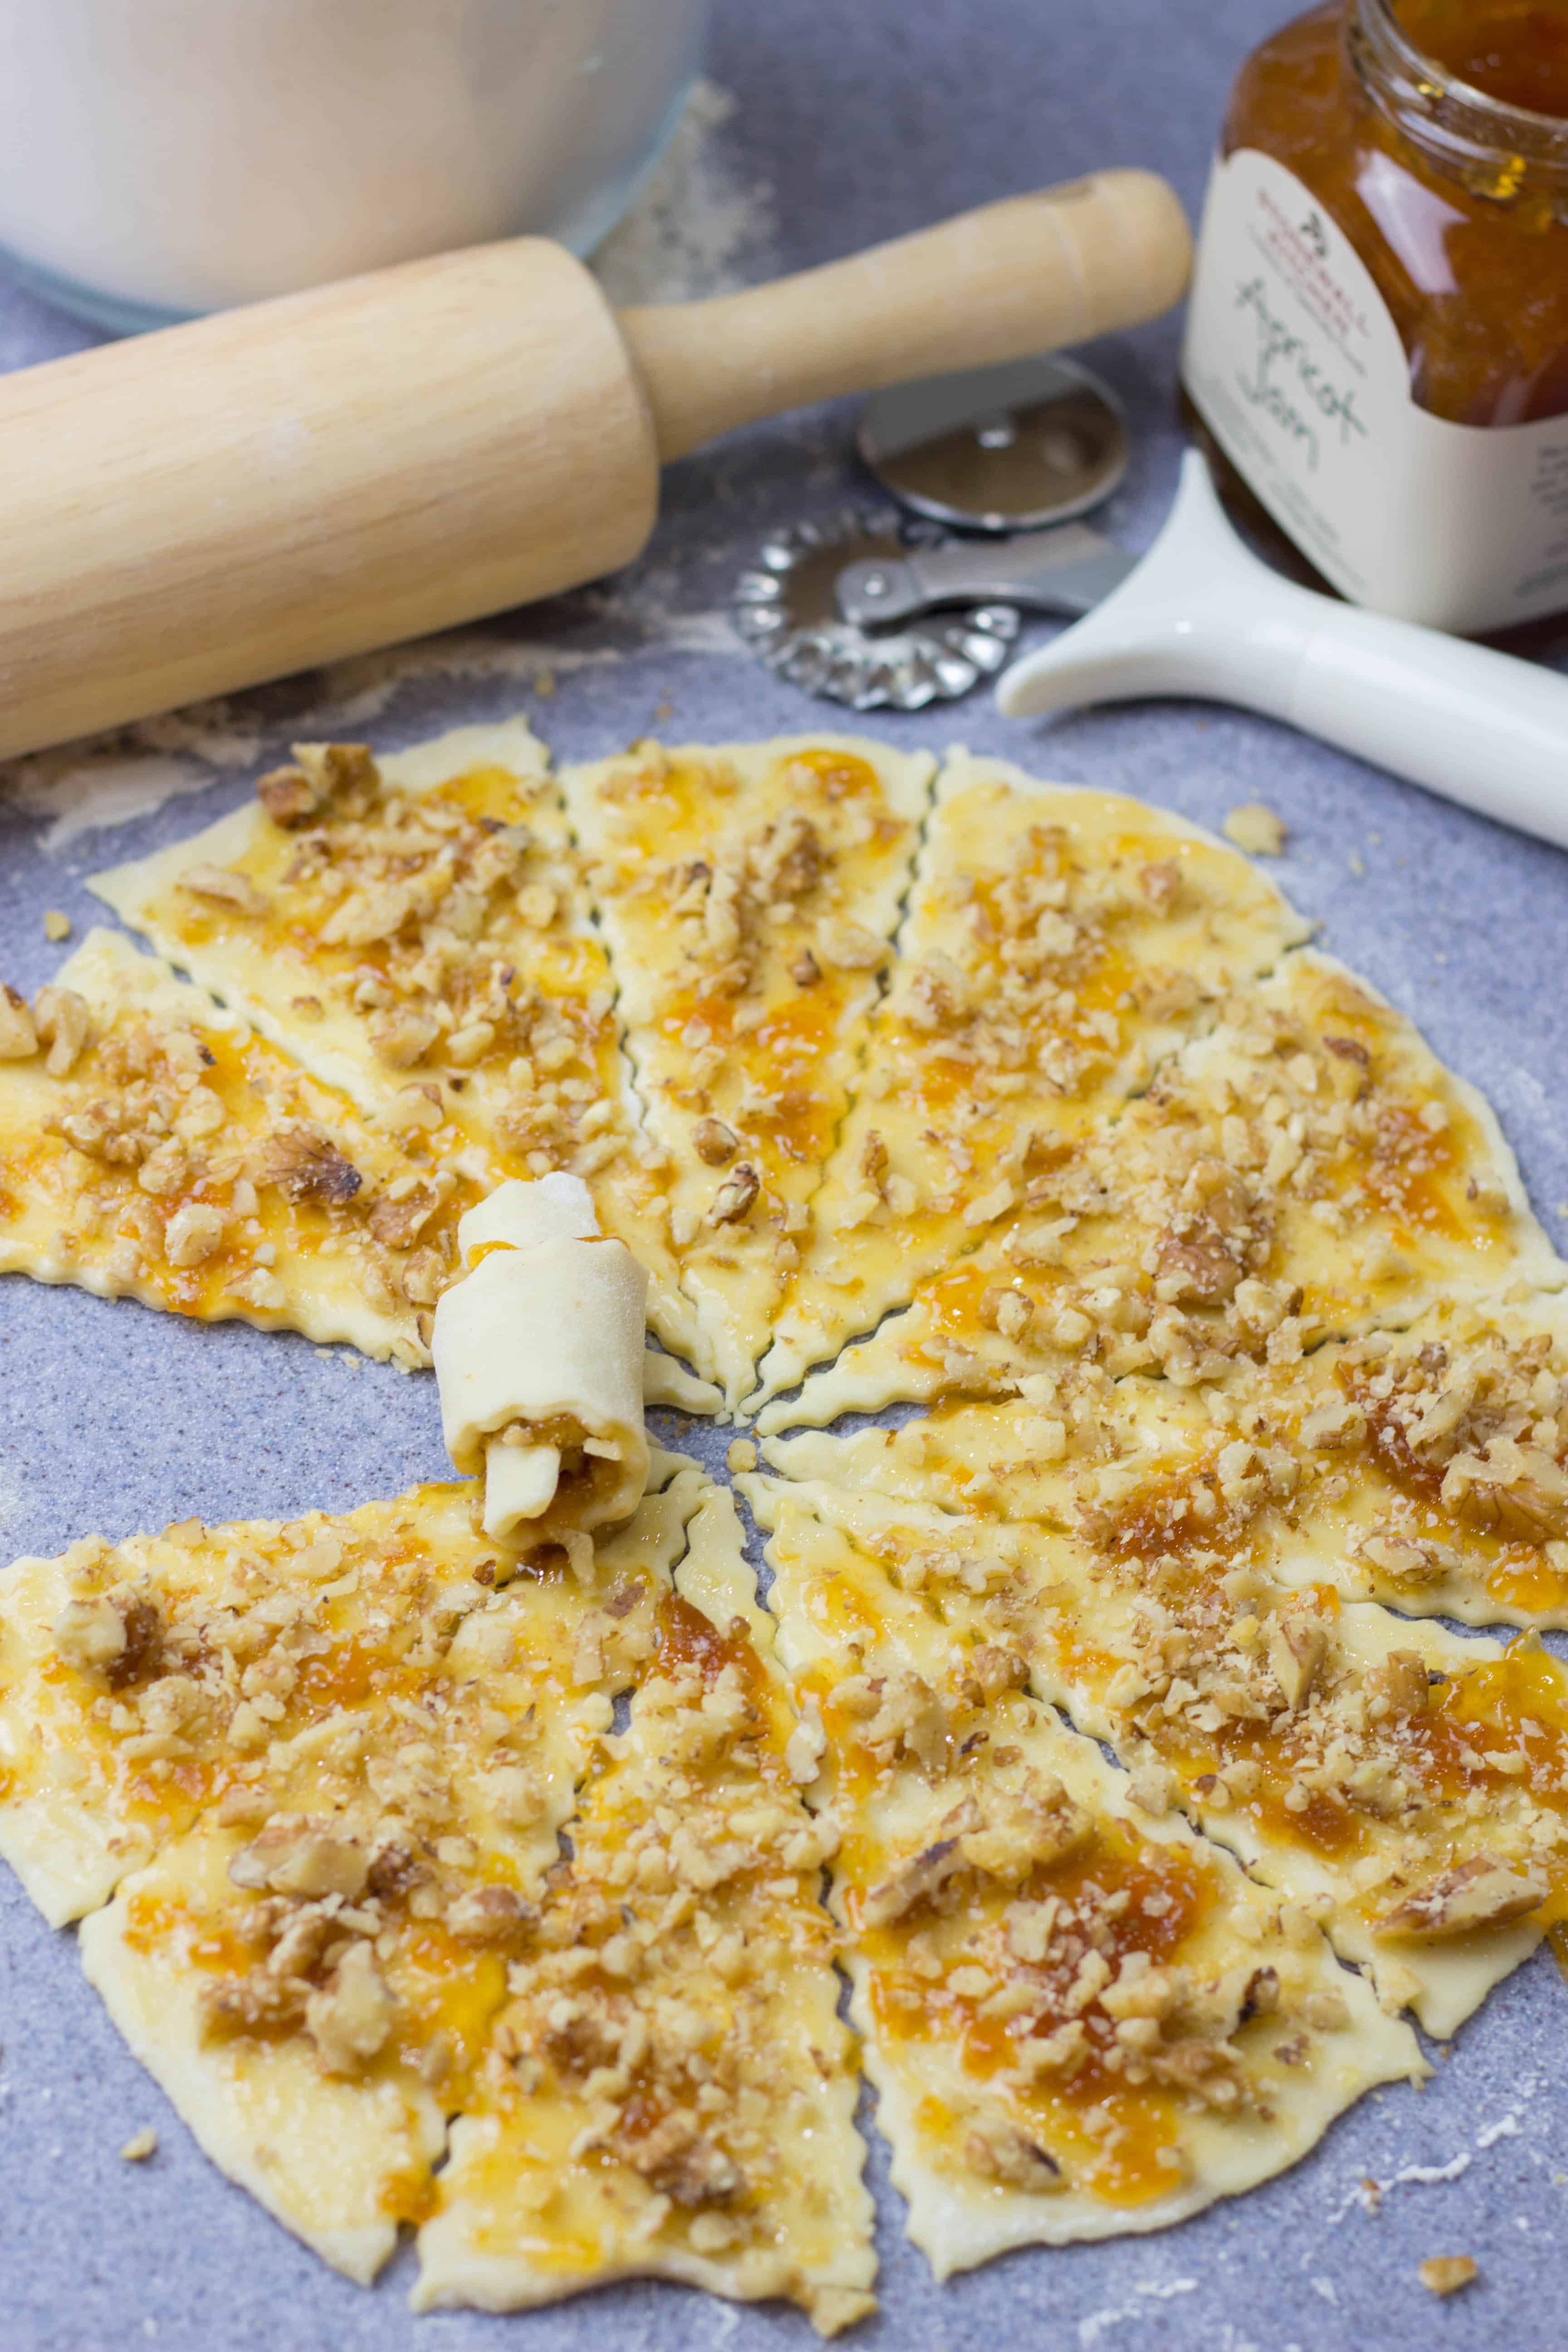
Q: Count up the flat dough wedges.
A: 11